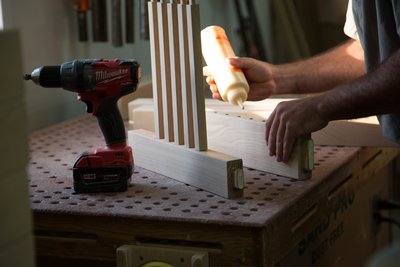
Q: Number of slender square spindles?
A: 5